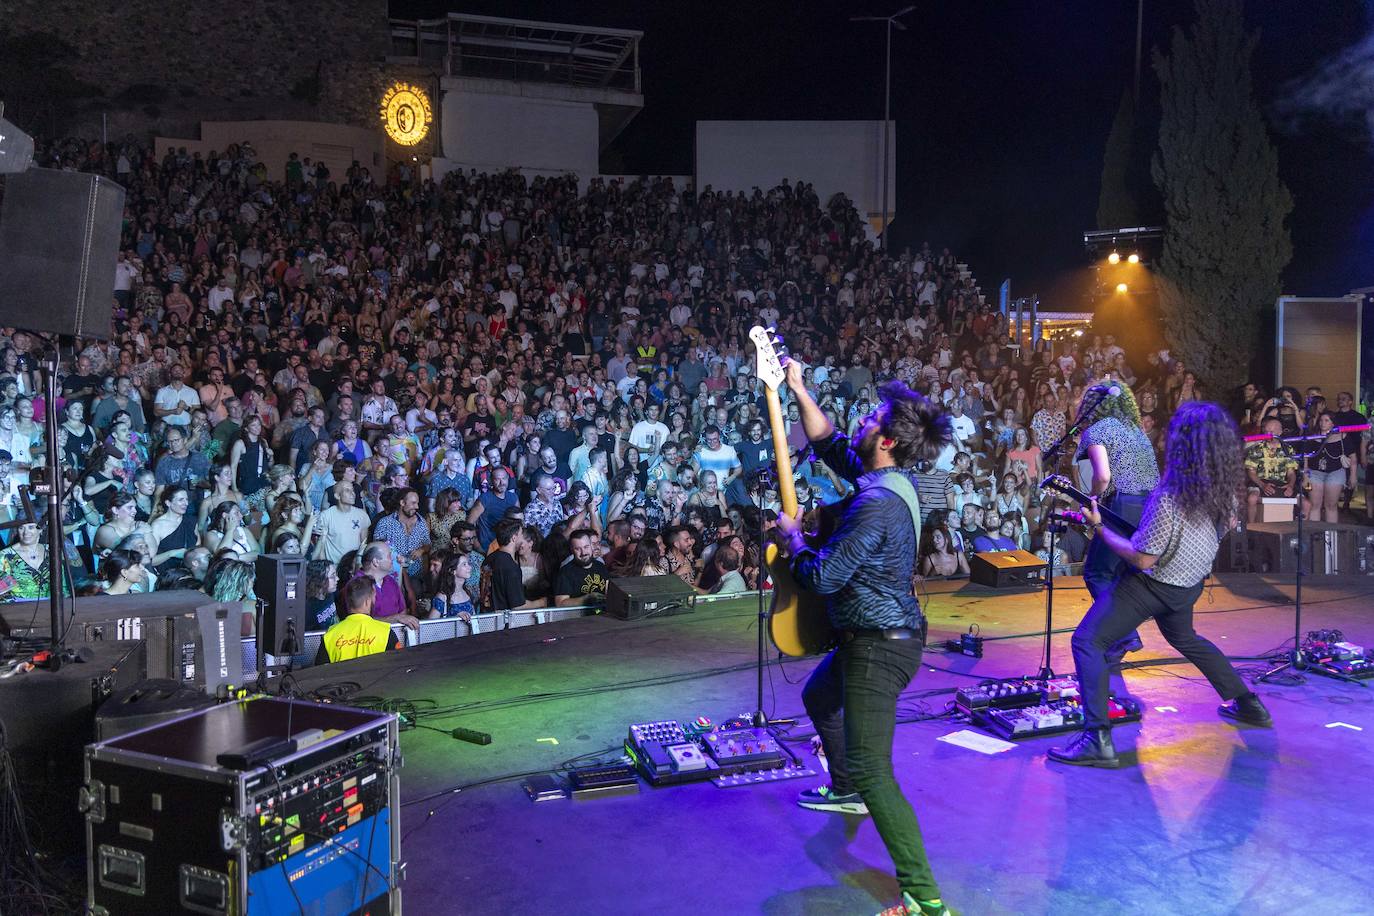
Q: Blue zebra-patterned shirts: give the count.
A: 1